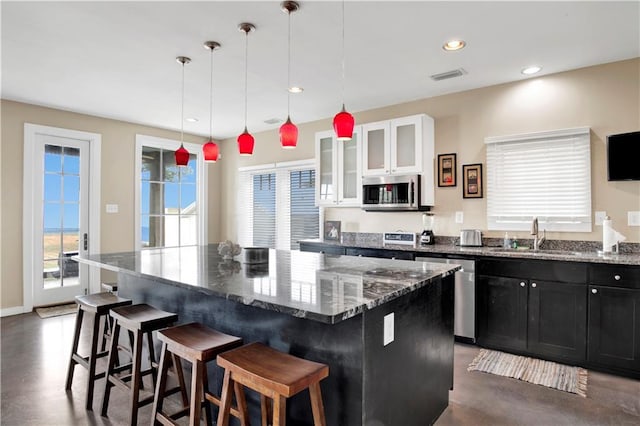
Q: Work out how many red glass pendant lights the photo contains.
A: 5